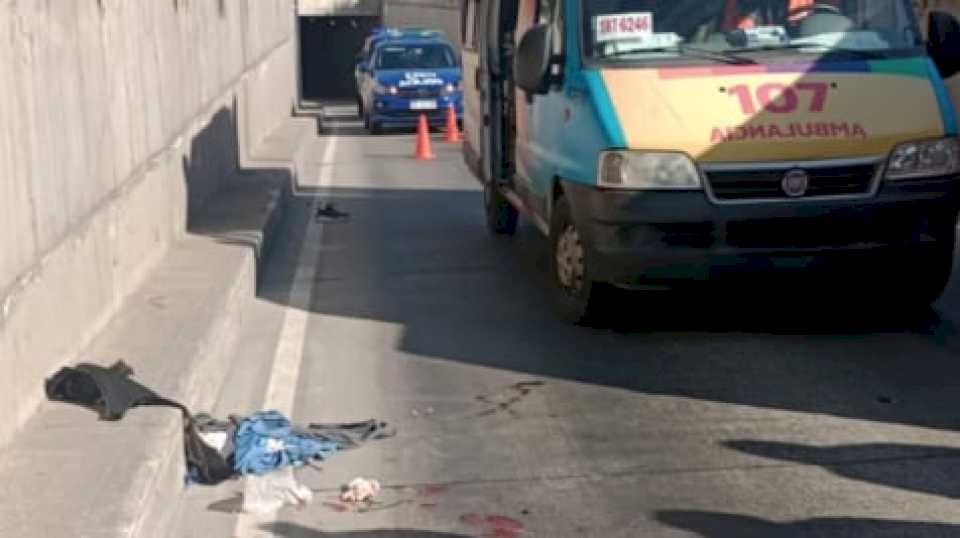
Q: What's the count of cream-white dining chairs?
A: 0